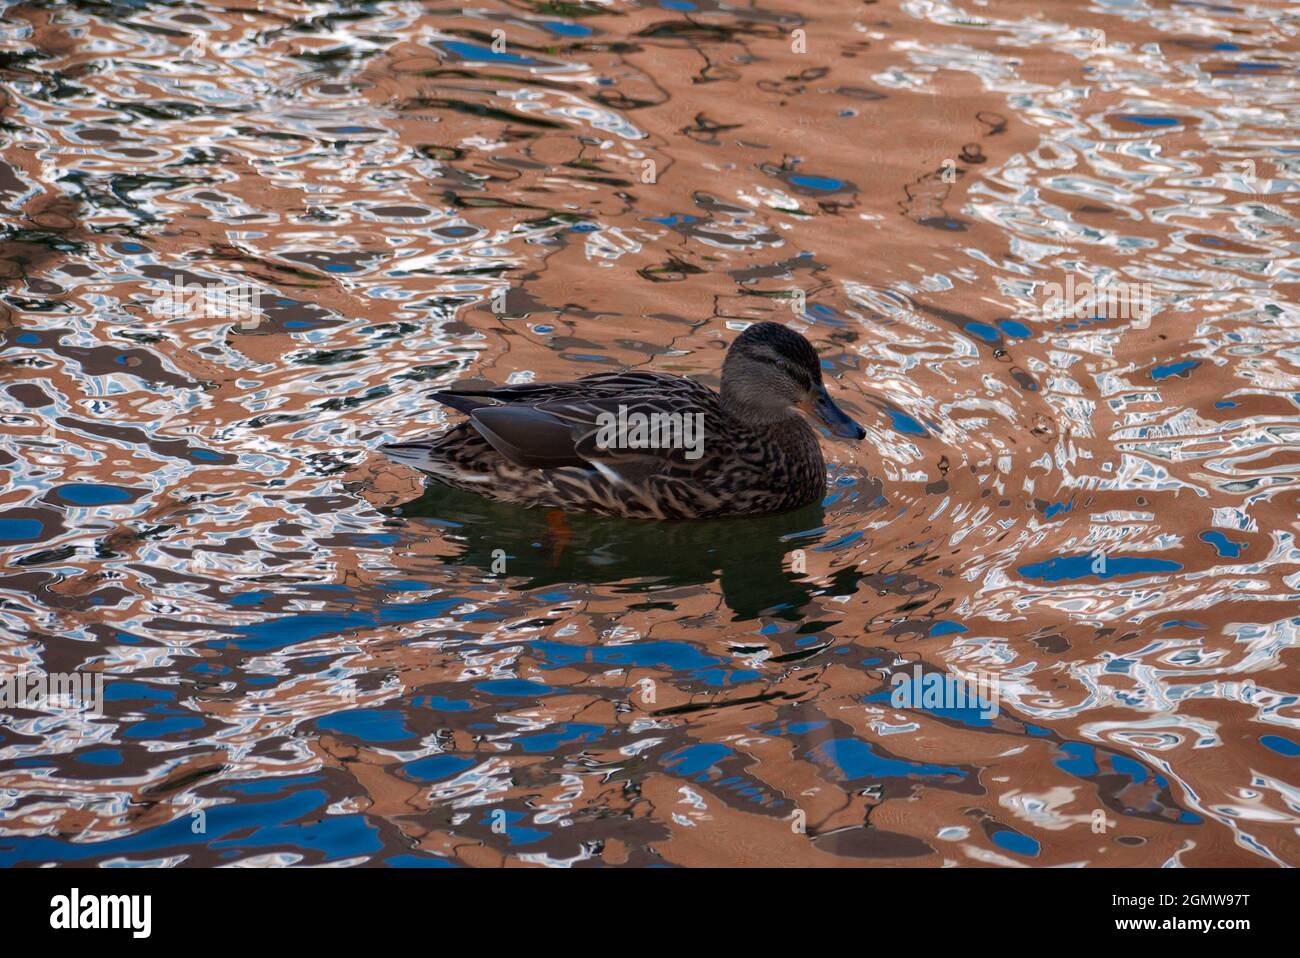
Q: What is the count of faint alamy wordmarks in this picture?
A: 5